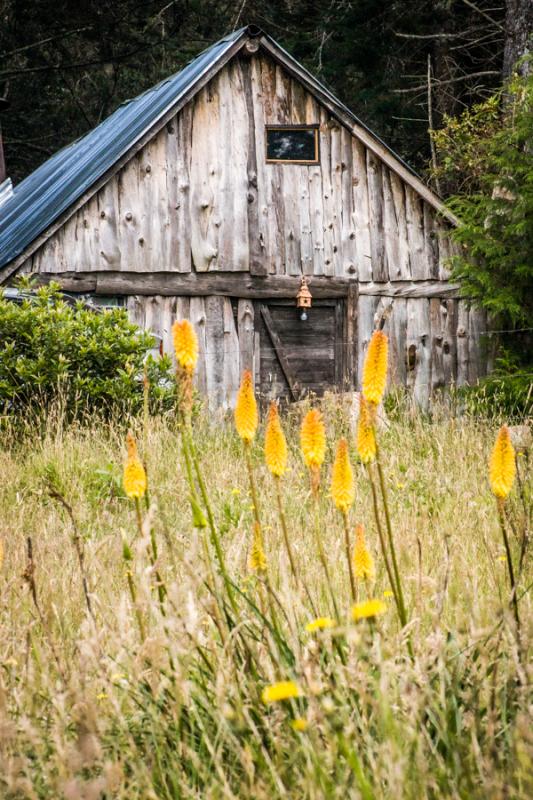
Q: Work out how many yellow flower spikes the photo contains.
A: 11